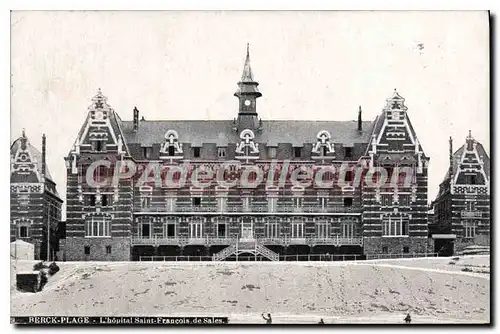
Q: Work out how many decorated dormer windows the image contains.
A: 3